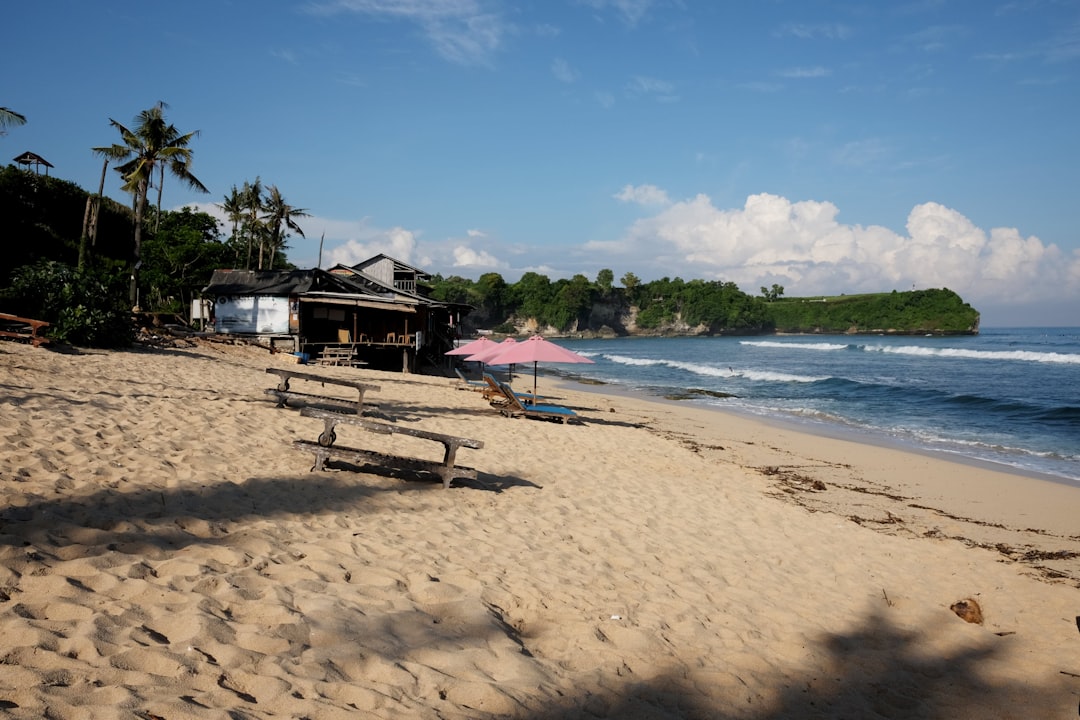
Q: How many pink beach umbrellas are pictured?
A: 3